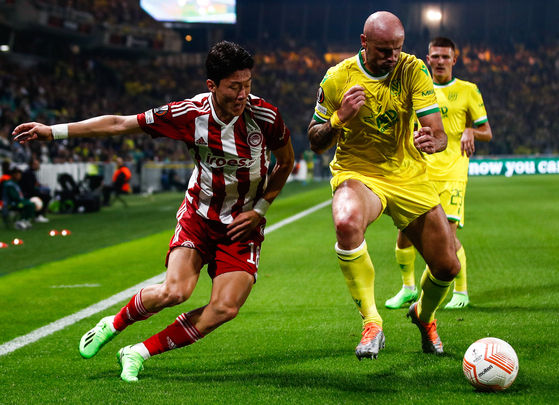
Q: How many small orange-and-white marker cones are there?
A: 4